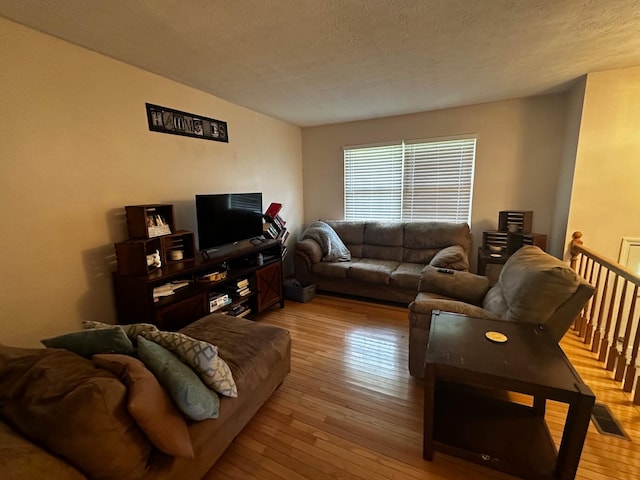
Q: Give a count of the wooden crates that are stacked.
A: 6